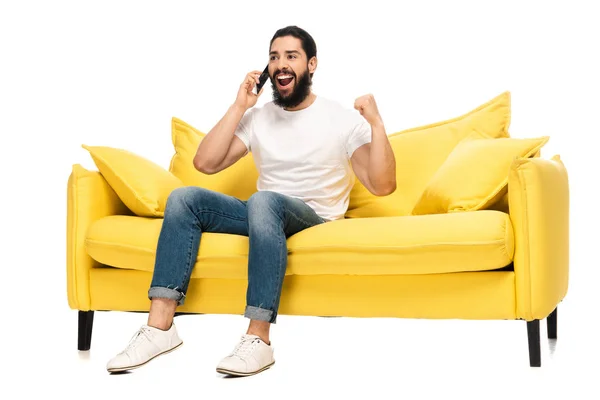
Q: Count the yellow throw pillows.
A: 2